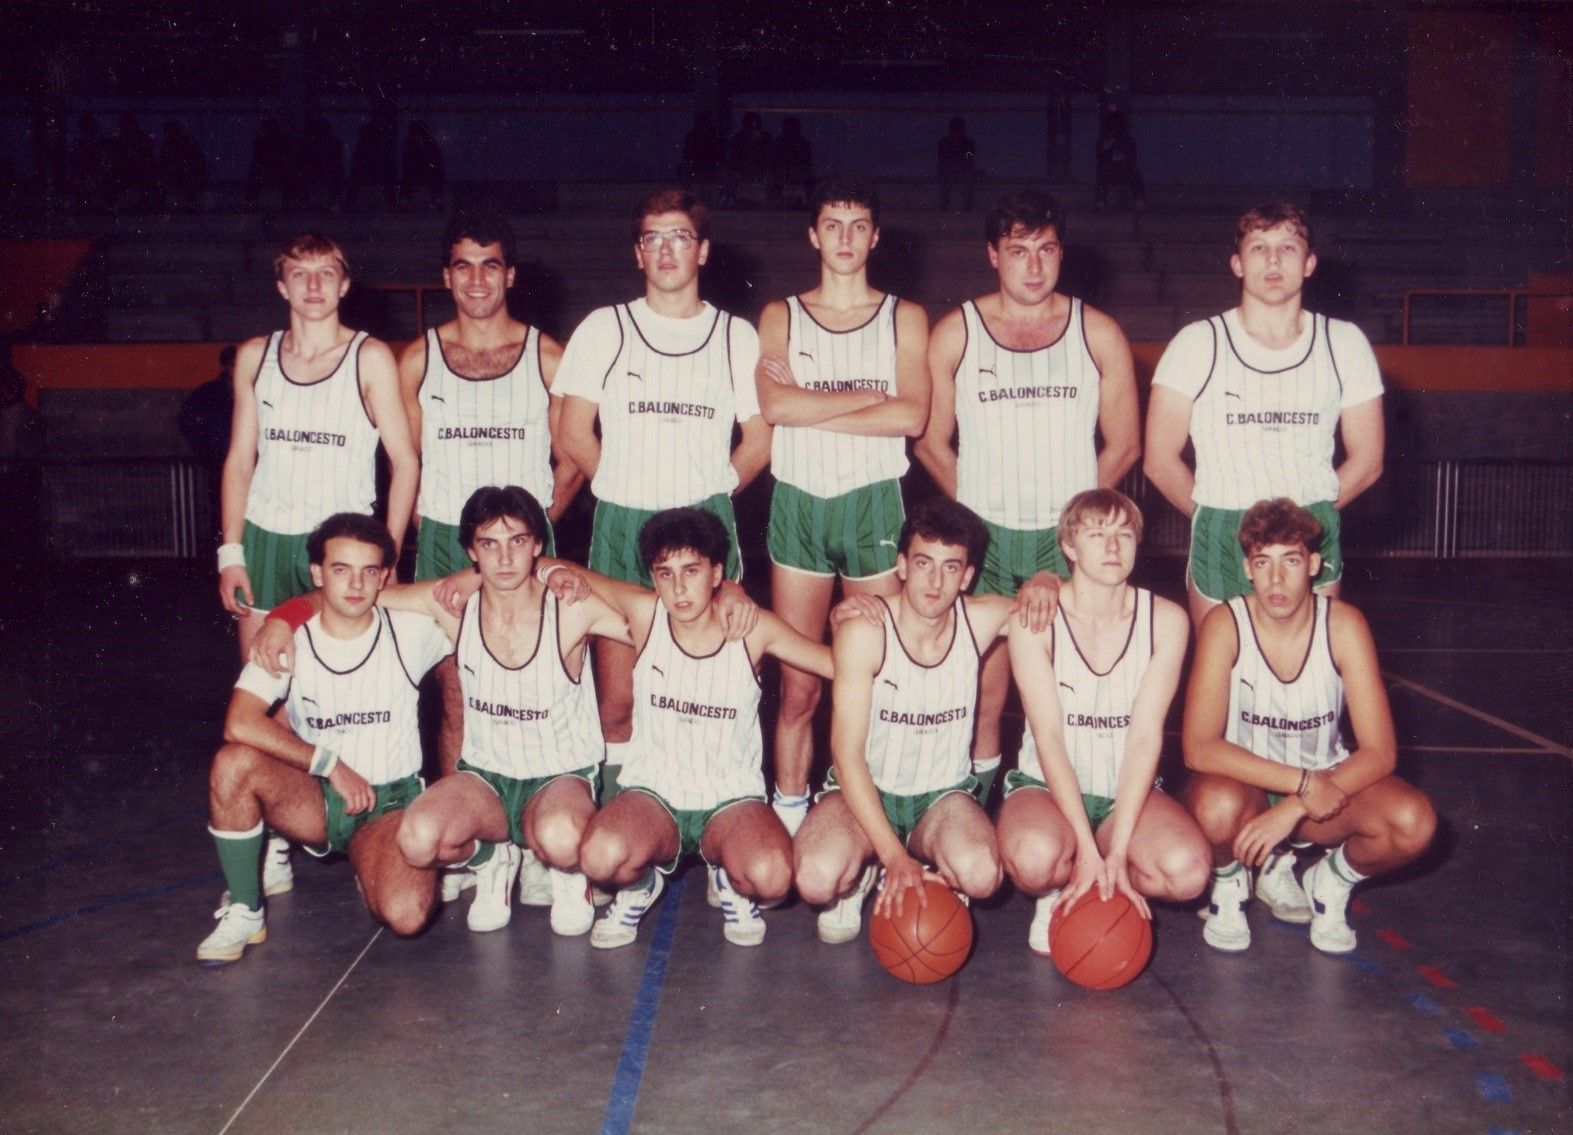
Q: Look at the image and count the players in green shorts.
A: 12